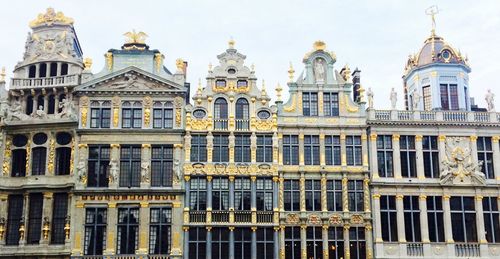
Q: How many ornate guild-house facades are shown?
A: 5